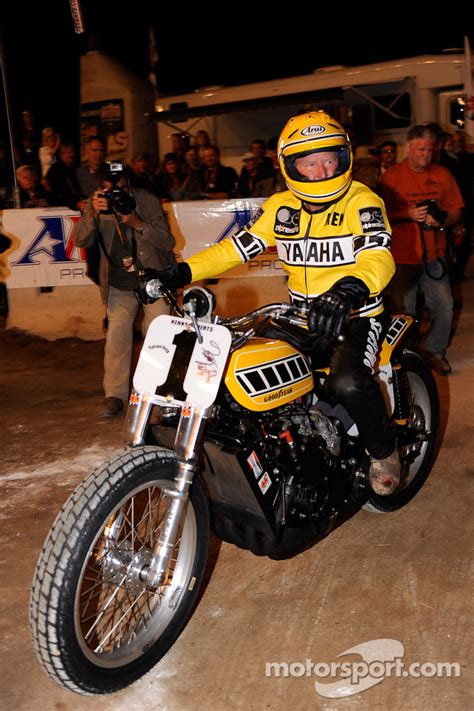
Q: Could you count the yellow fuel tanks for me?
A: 1